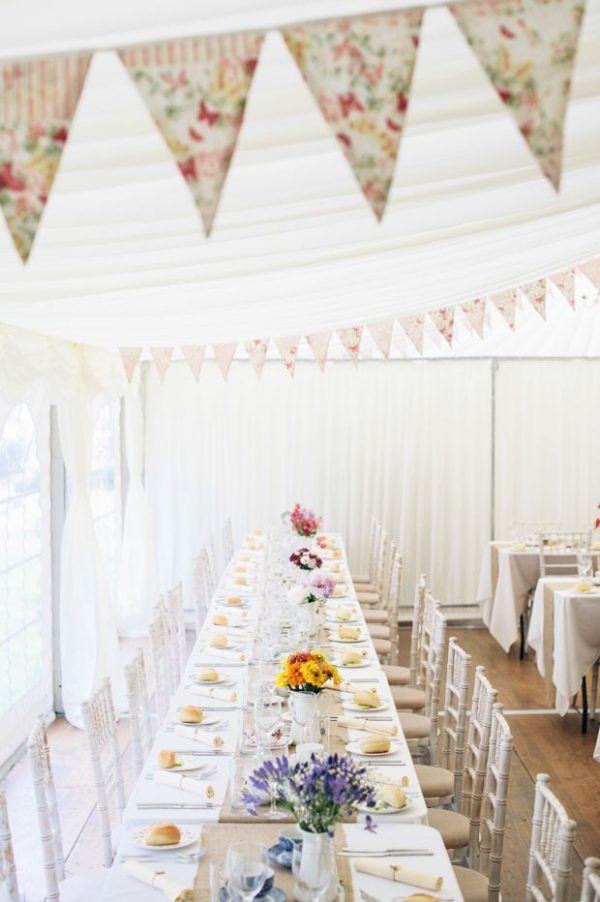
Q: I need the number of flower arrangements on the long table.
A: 5